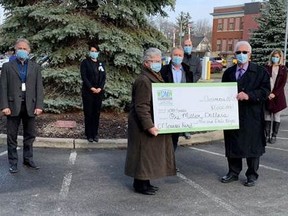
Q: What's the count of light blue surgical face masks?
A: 7